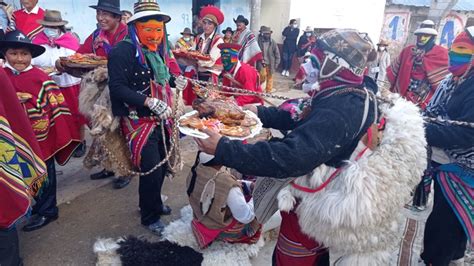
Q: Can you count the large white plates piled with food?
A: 1